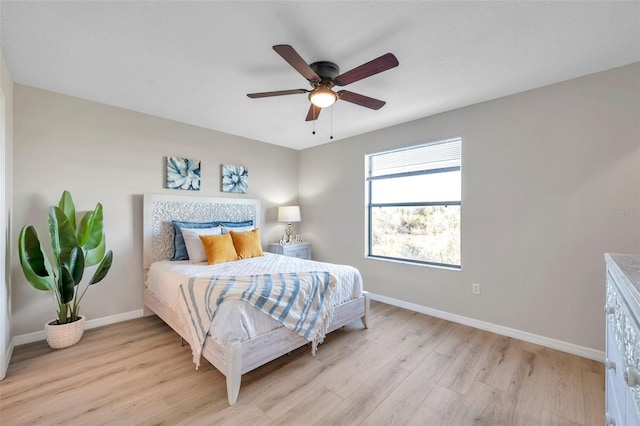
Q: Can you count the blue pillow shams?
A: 2